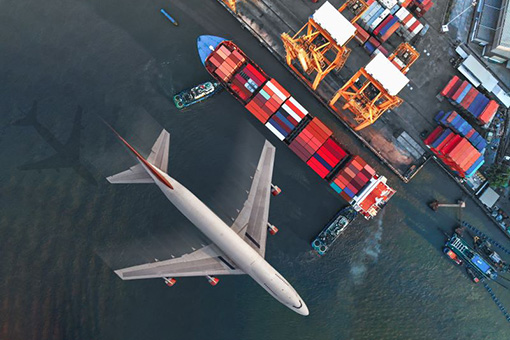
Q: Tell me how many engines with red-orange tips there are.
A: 4